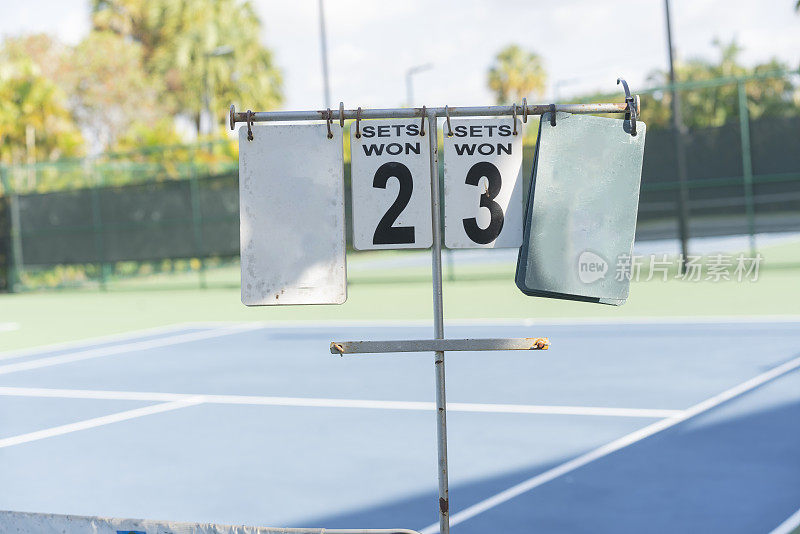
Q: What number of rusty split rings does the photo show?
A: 6